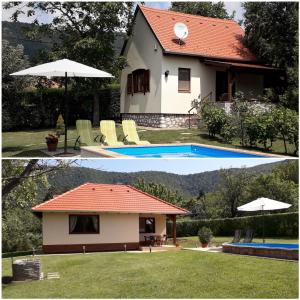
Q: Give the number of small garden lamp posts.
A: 4